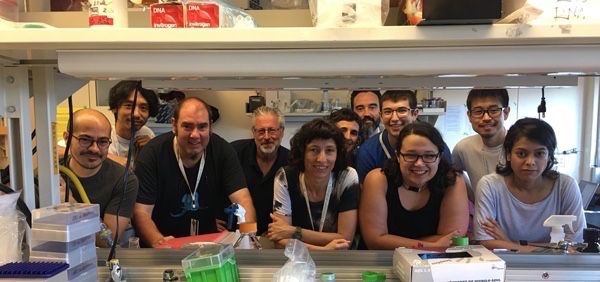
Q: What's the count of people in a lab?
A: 11